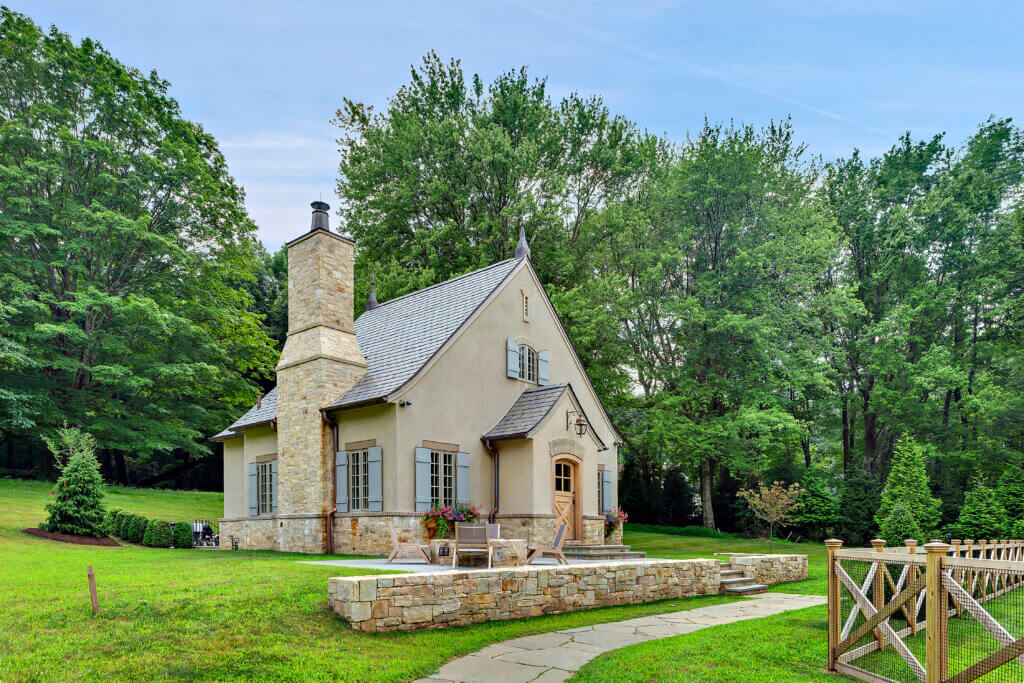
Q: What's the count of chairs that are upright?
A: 4